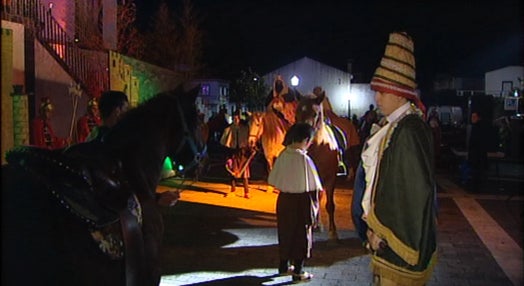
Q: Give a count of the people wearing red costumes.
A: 2